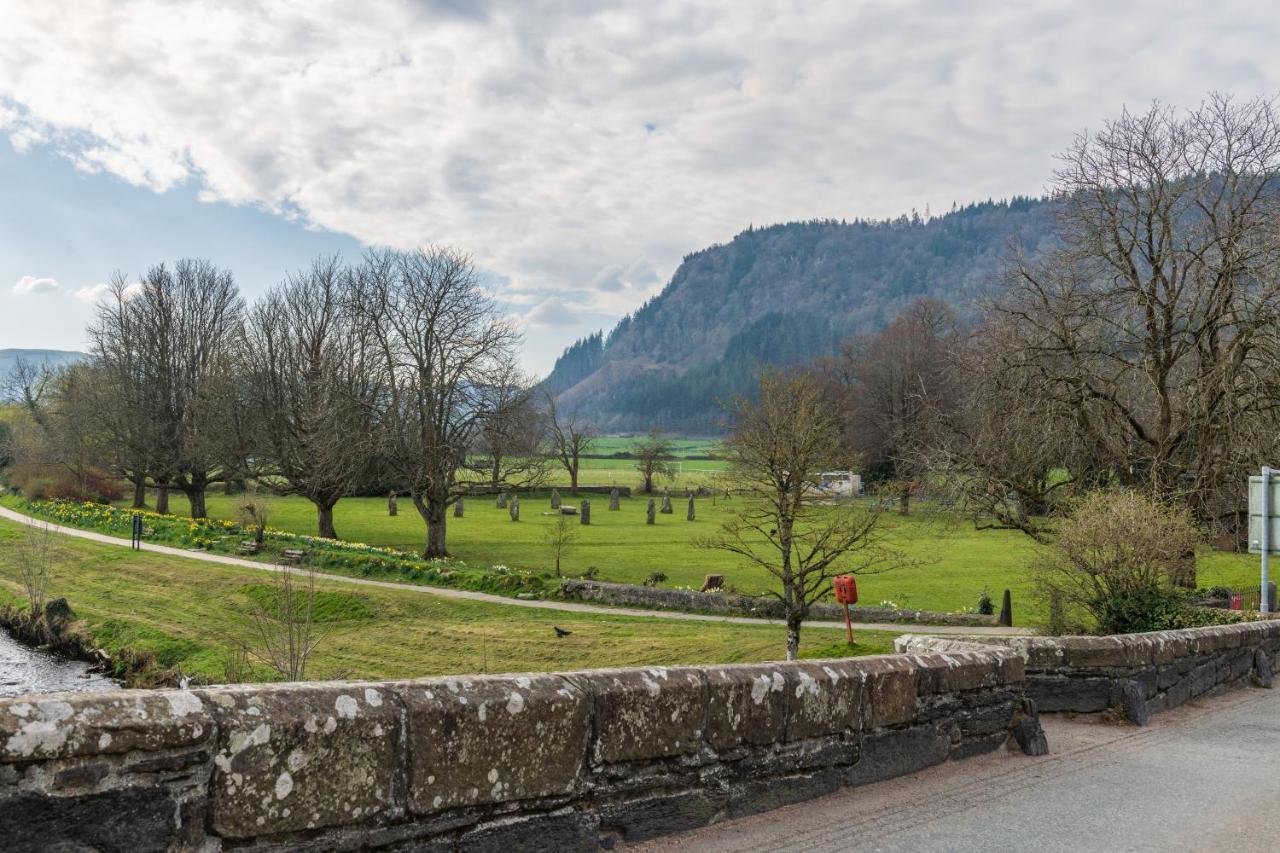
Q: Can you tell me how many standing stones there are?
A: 10